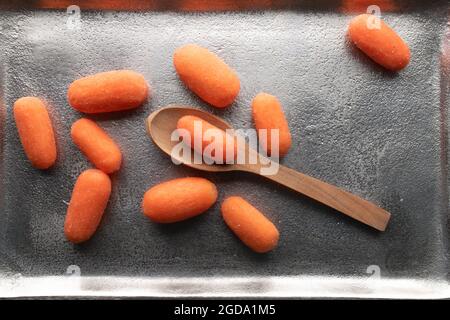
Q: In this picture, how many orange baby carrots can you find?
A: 10